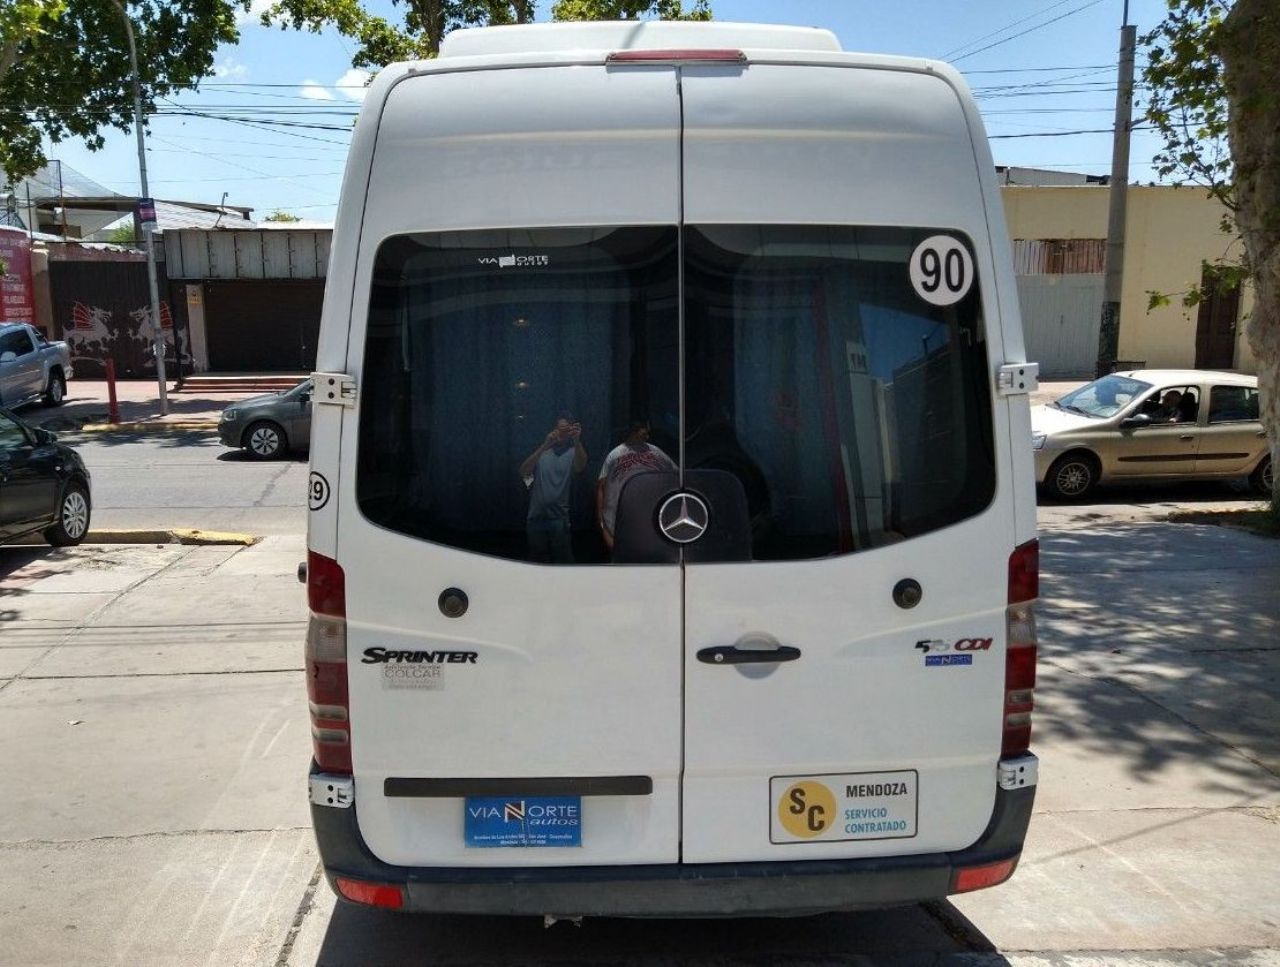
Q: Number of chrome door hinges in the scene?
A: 4